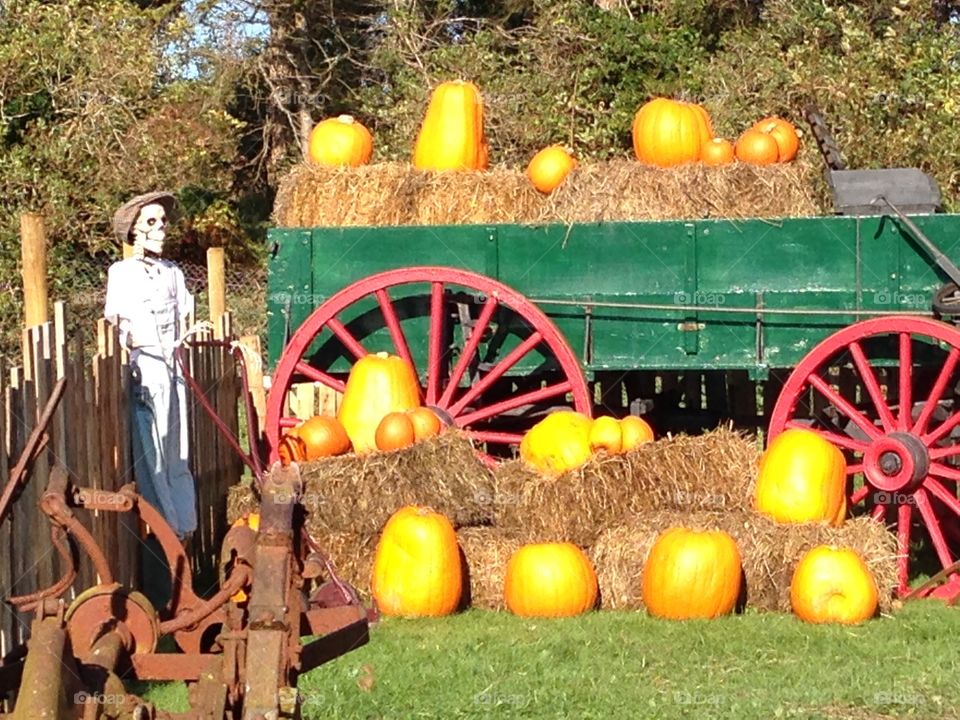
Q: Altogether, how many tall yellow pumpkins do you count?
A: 4